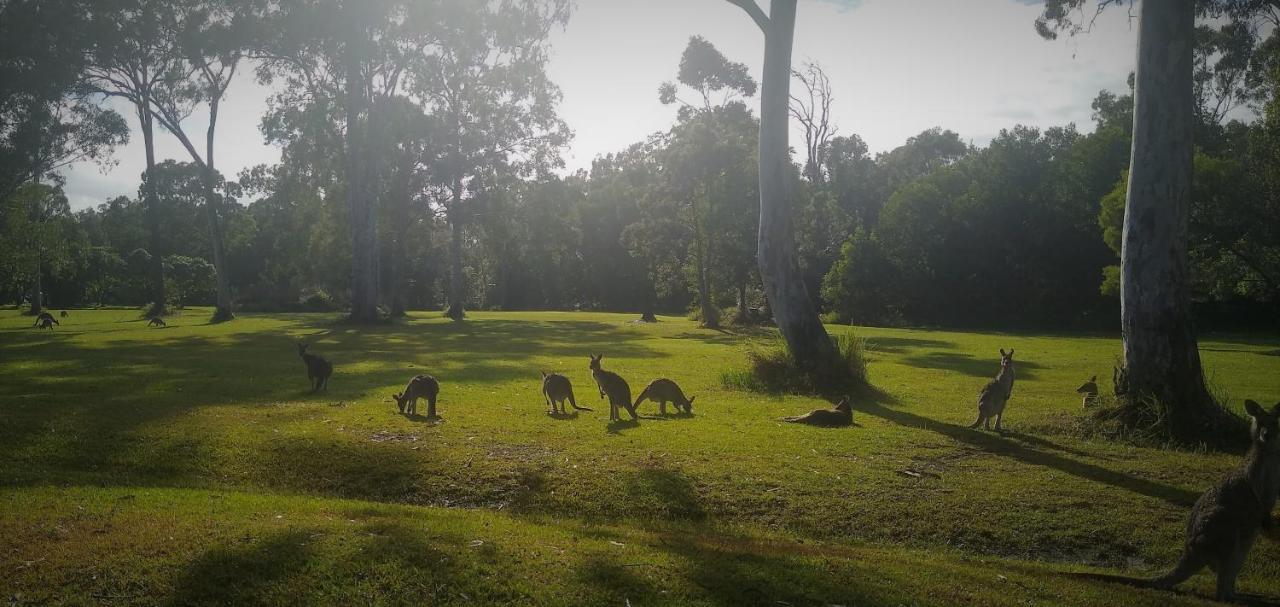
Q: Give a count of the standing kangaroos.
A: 4